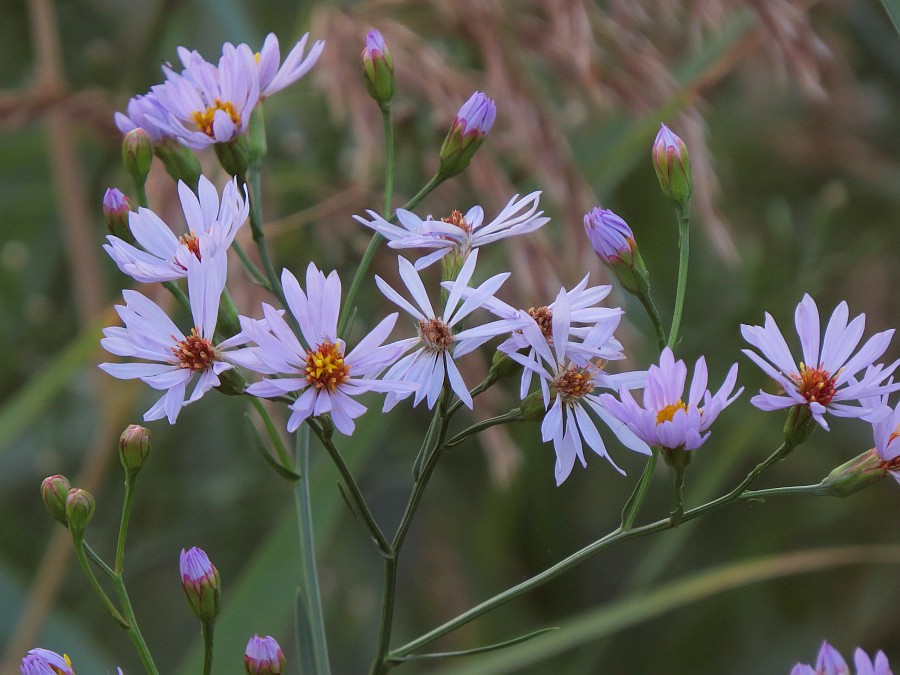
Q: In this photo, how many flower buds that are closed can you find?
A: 11